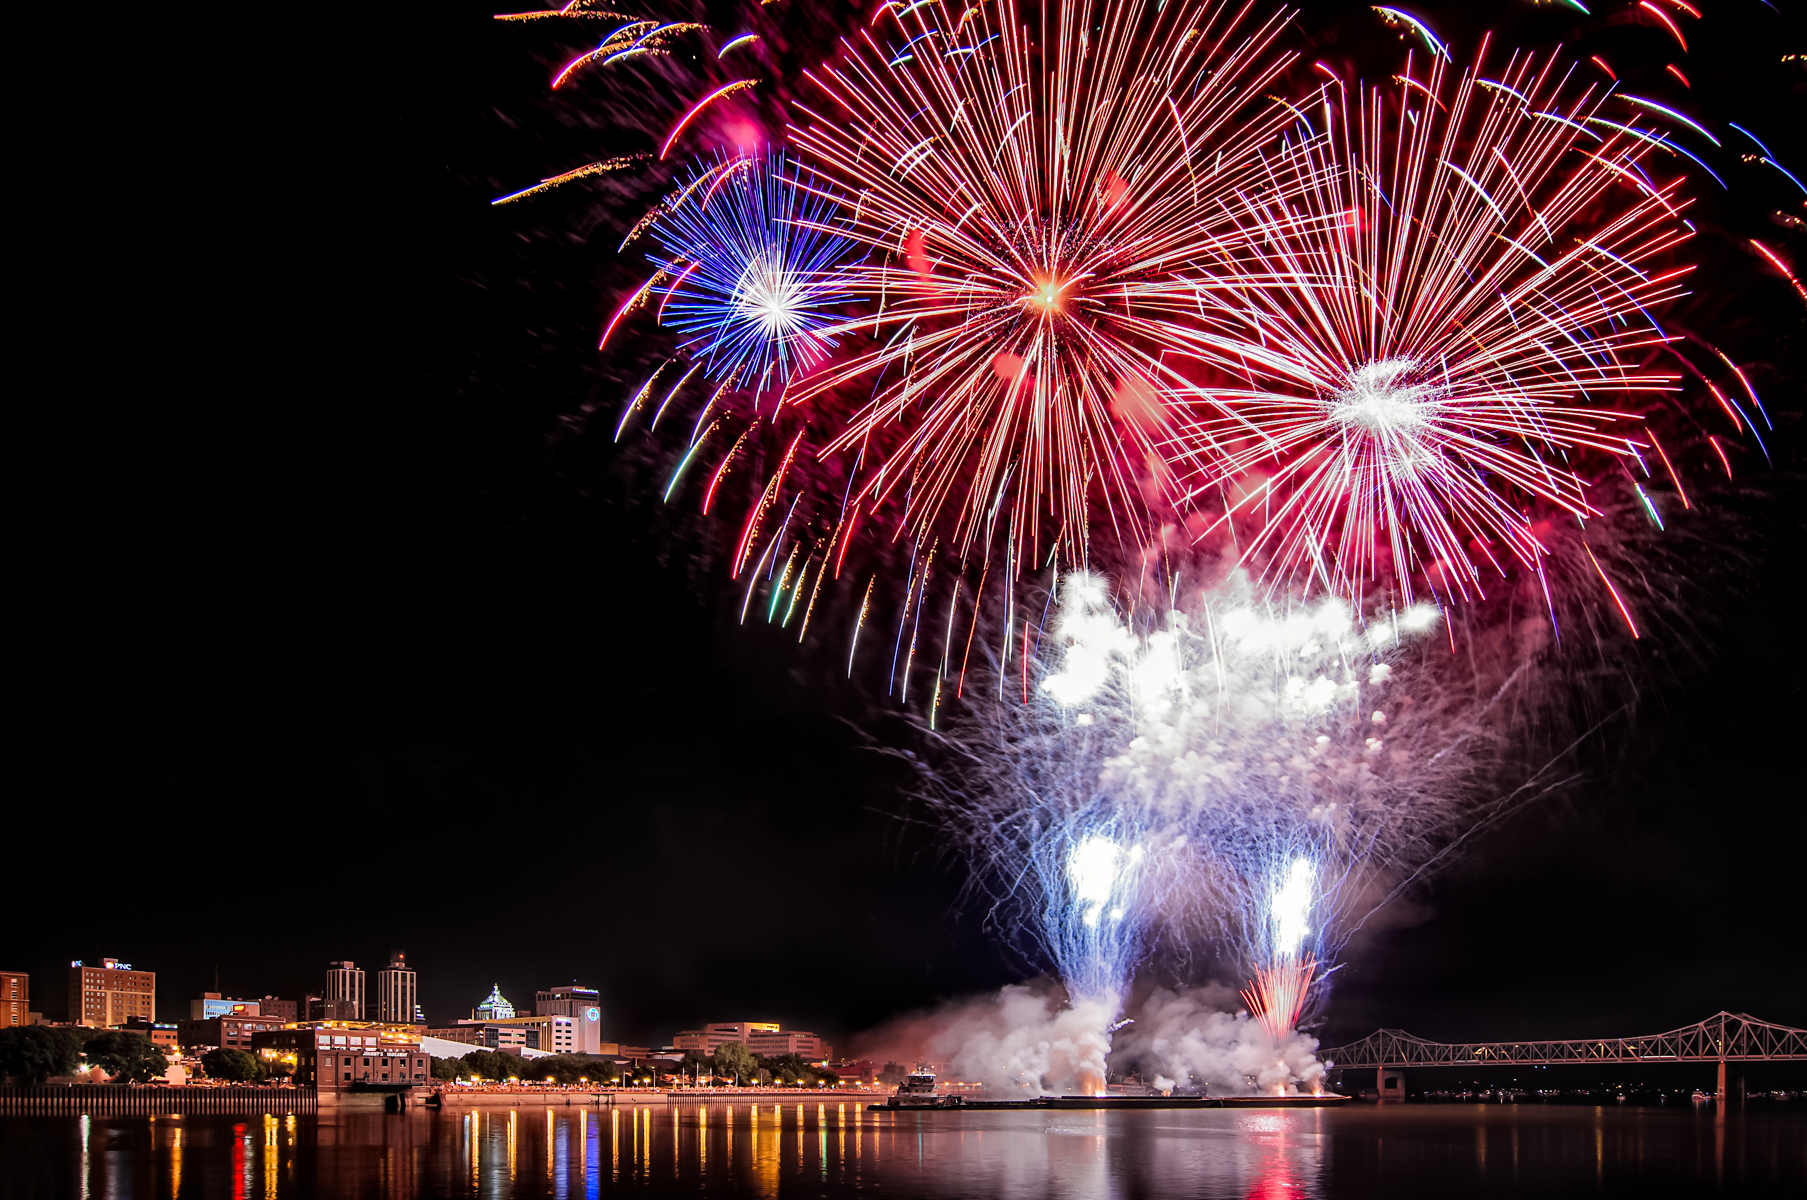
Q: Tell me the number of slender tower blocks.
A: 2